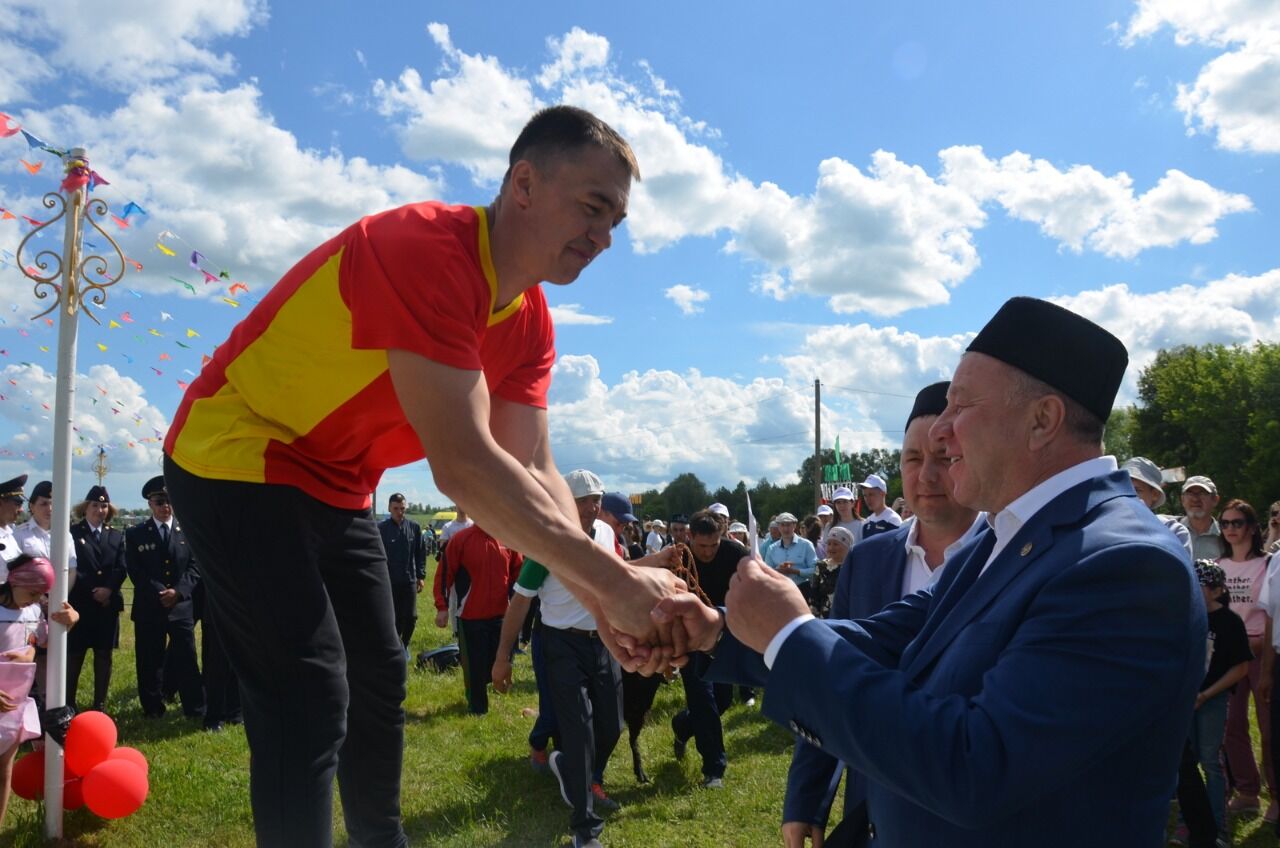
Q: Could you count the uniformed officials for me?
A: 4